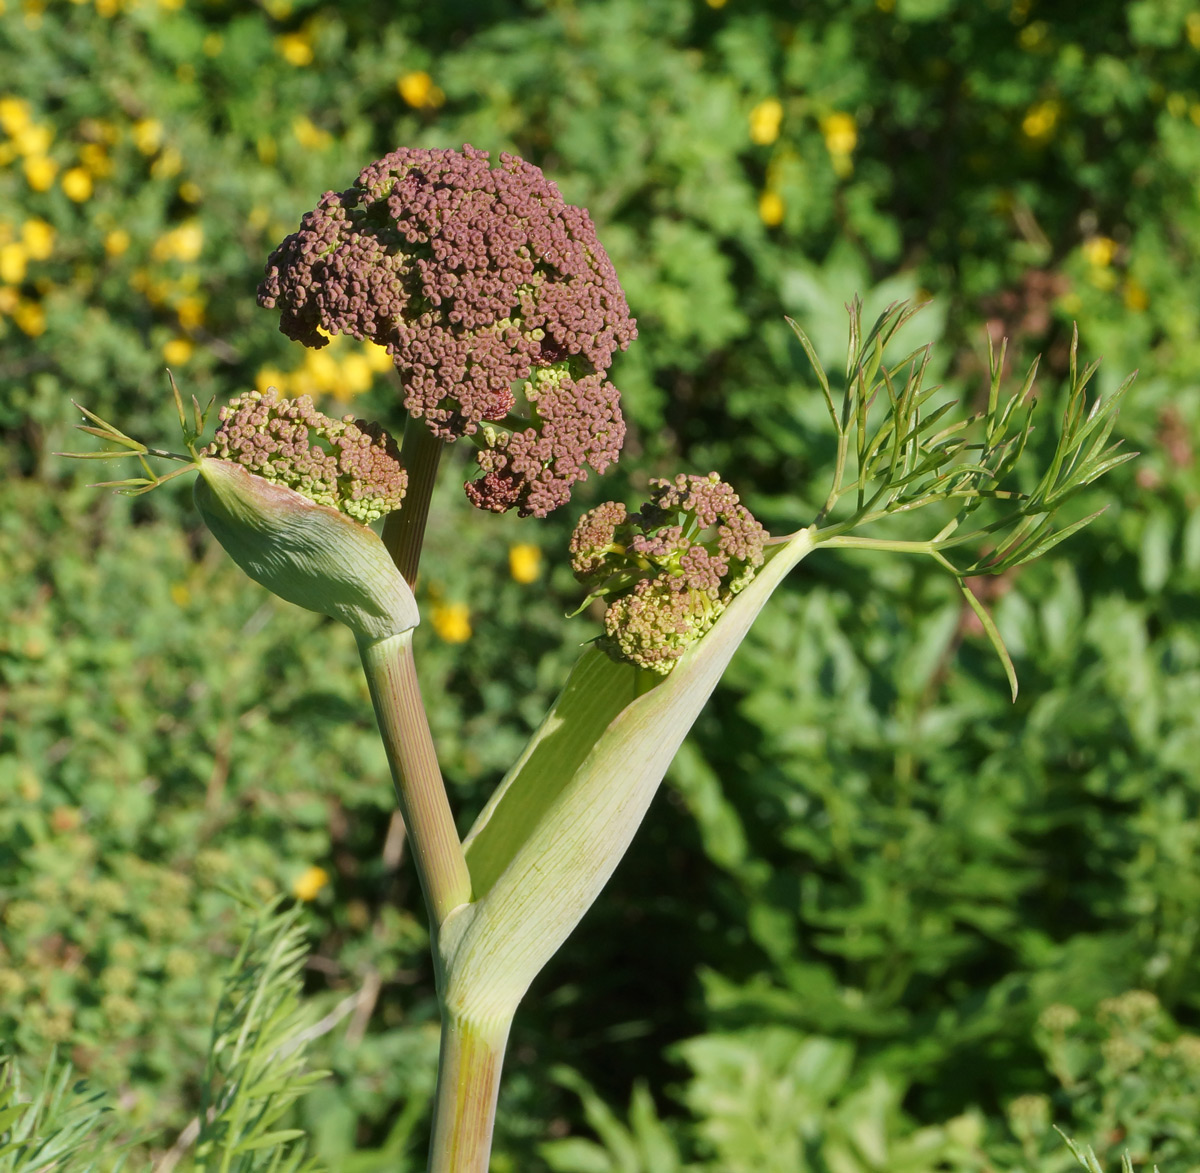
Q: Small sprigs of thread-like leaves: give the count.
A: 2